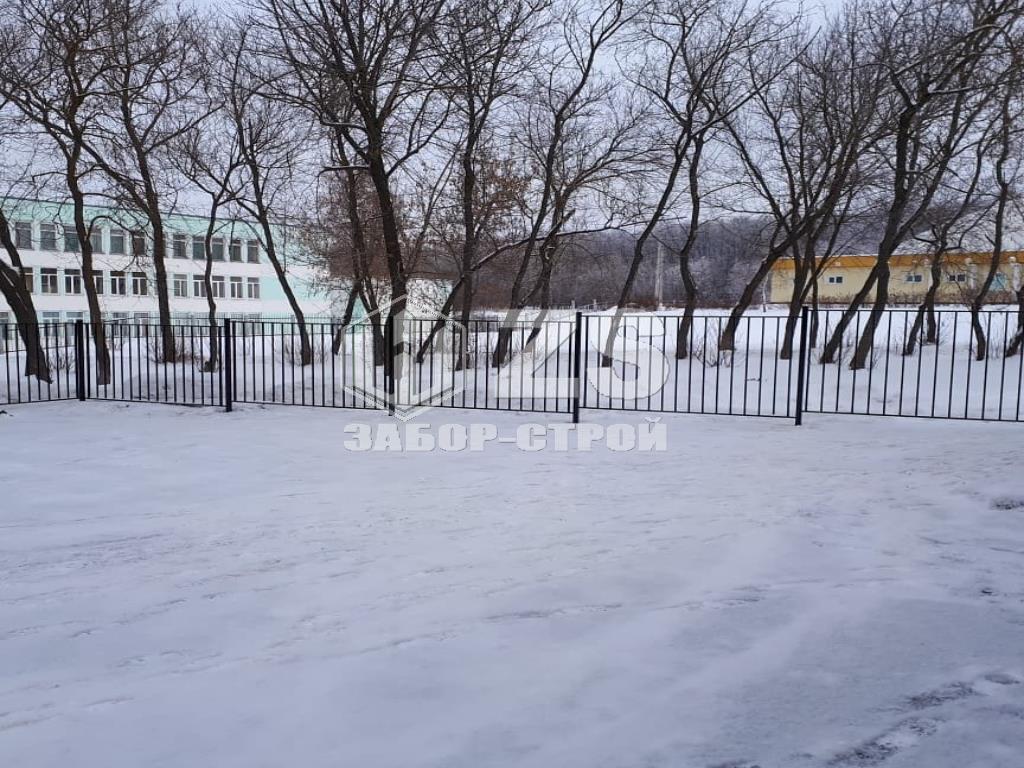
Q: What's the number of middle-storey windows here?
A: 11